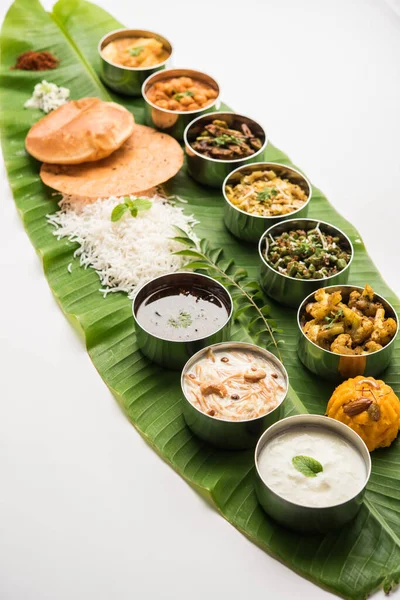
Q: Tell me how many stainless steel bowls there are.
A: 9